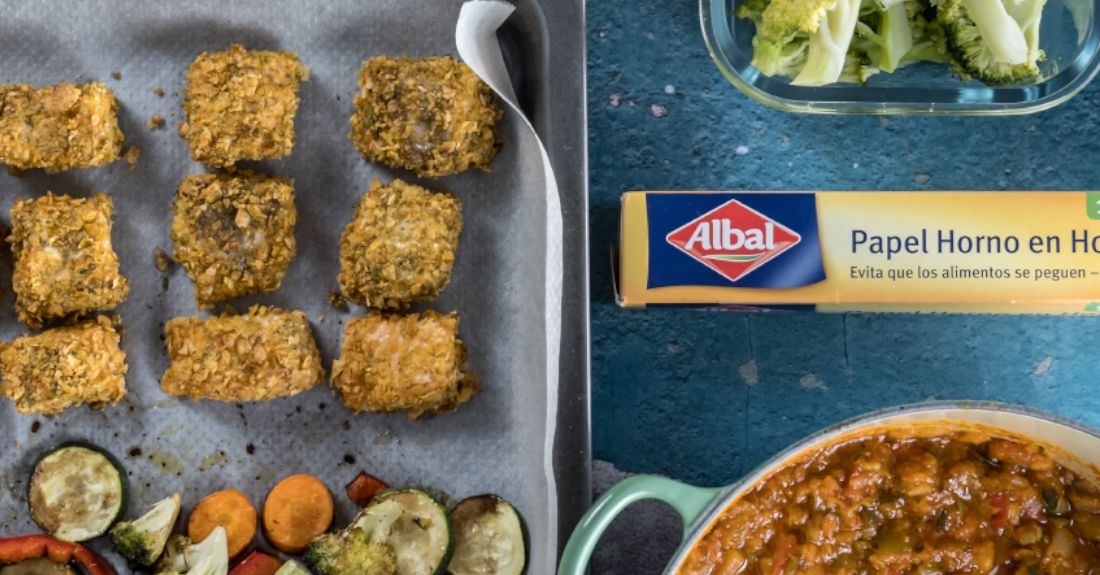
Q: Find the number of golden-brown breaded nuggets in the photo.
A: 9